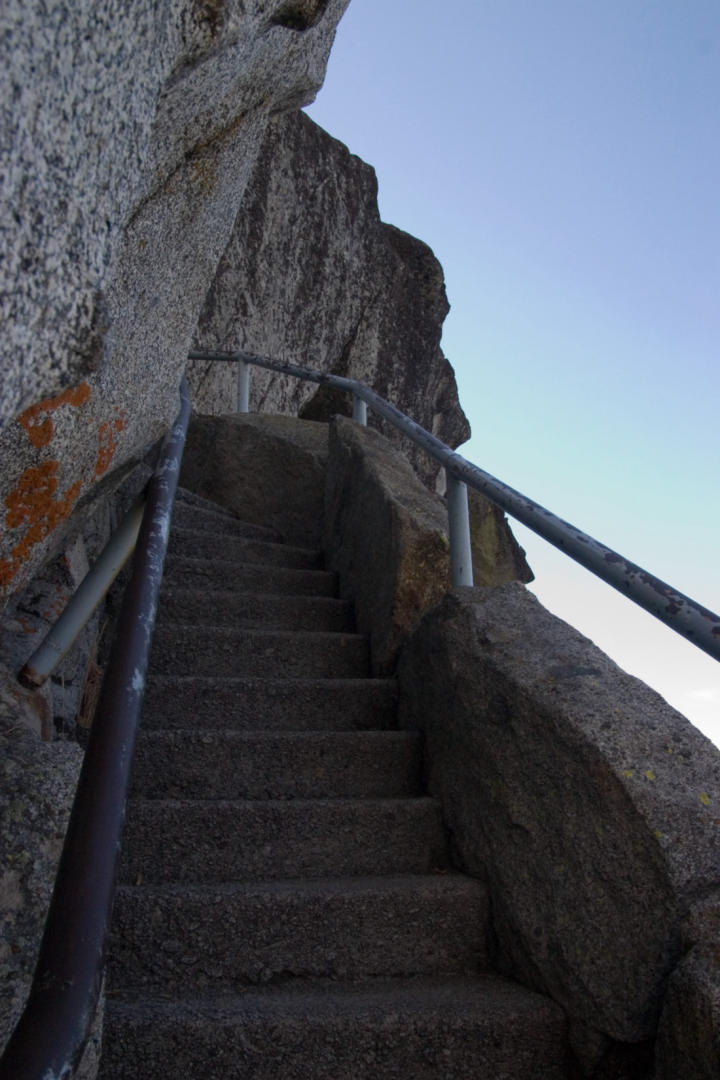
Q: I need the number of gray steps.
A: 11